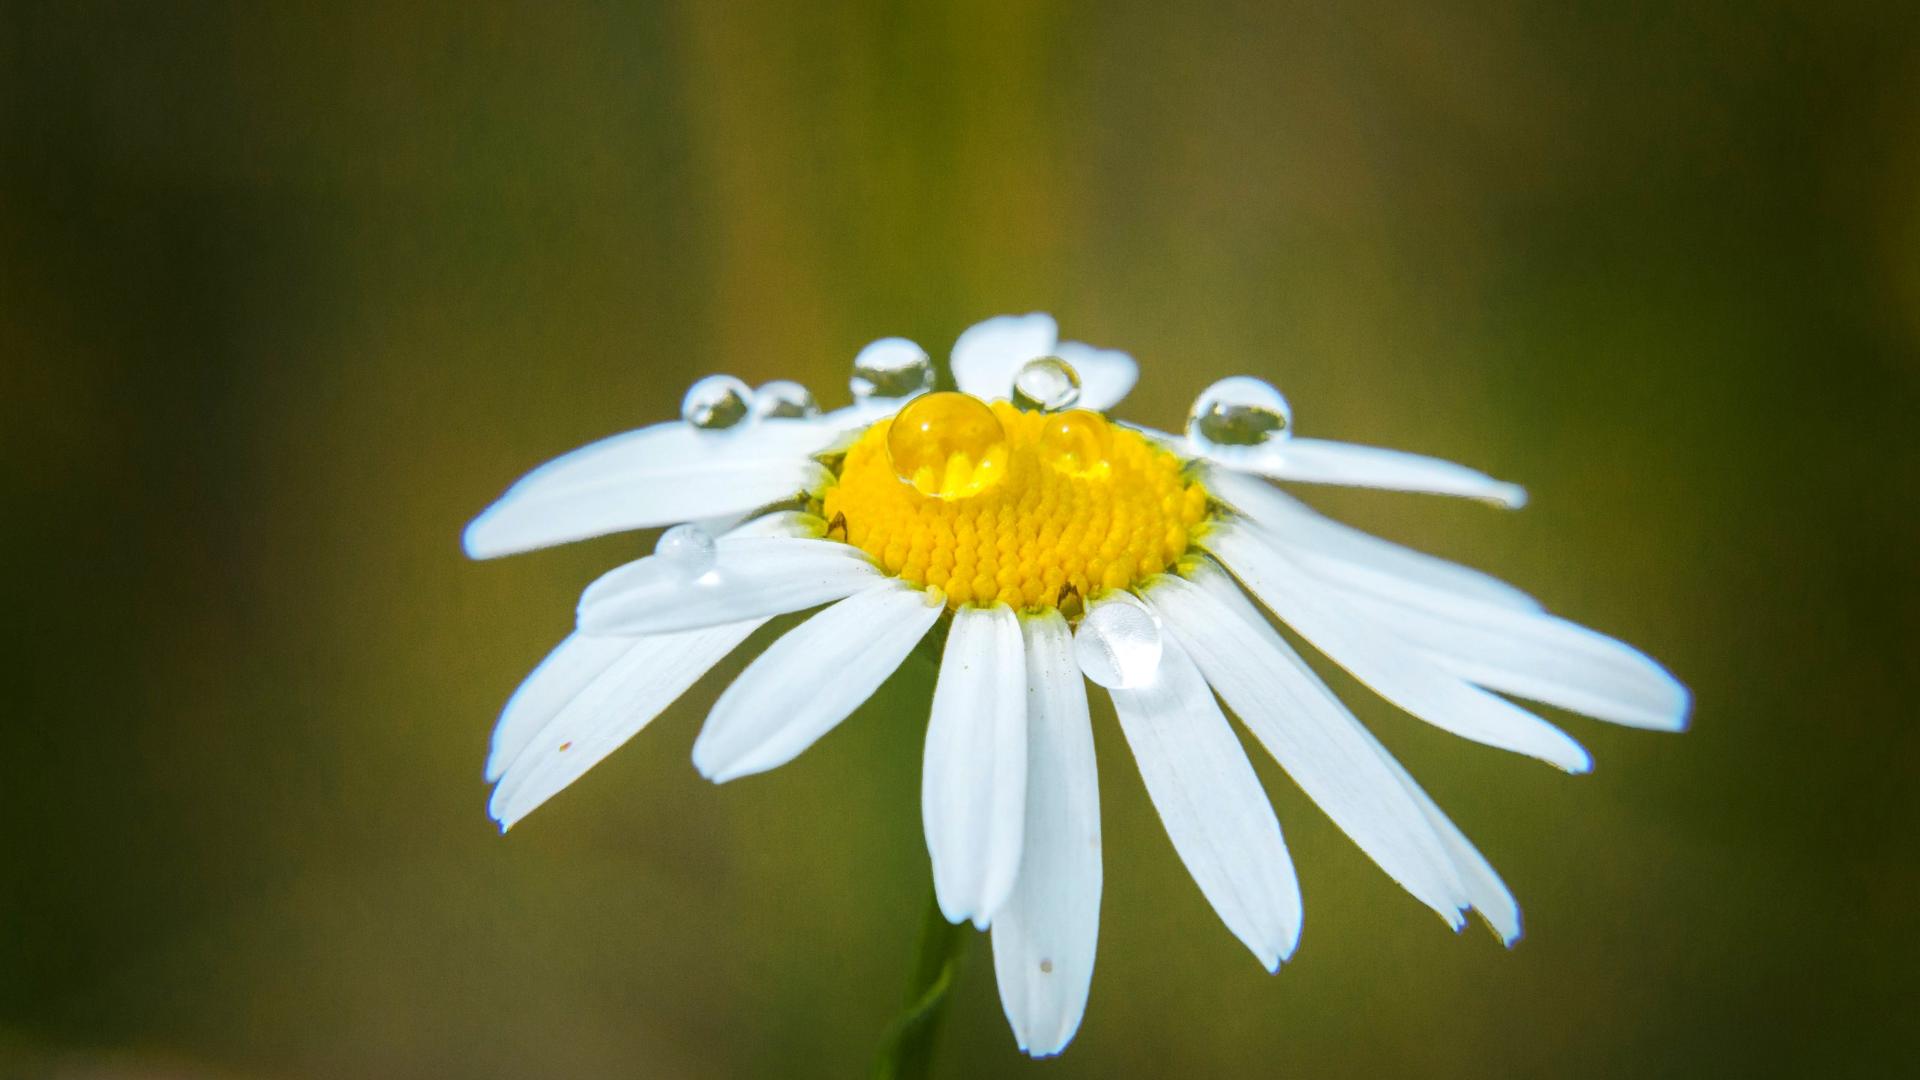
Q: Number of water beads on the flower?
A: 9